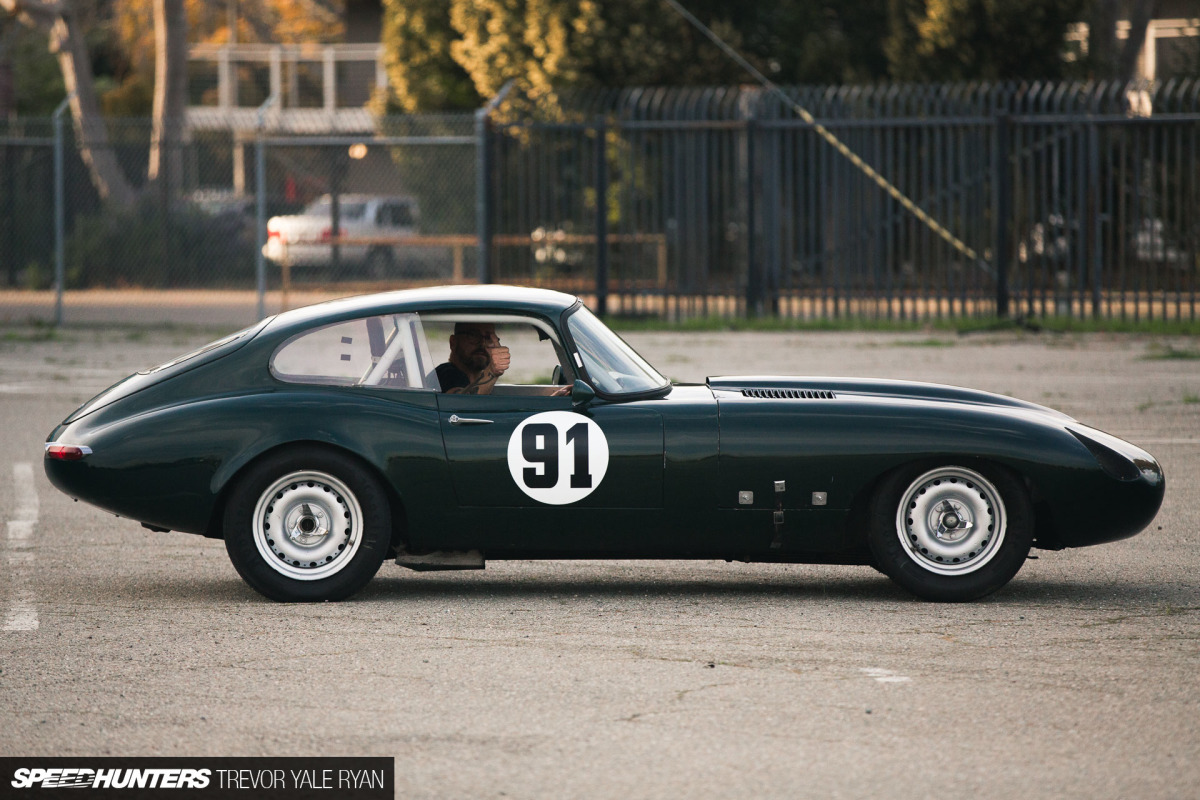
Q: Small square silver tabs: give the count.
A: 3